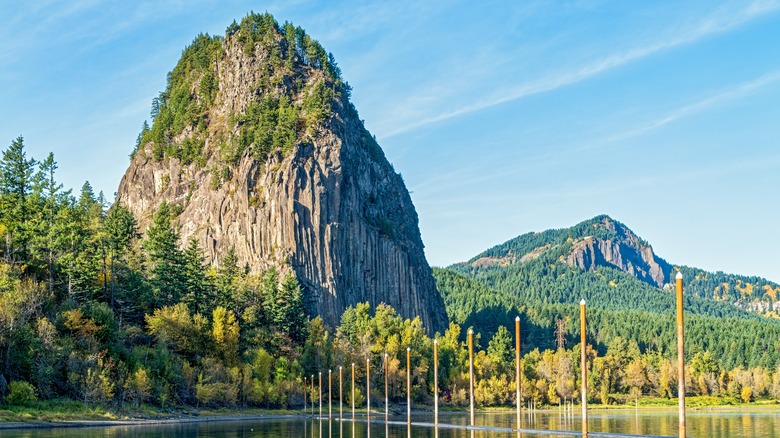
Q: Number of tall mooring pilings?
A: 14